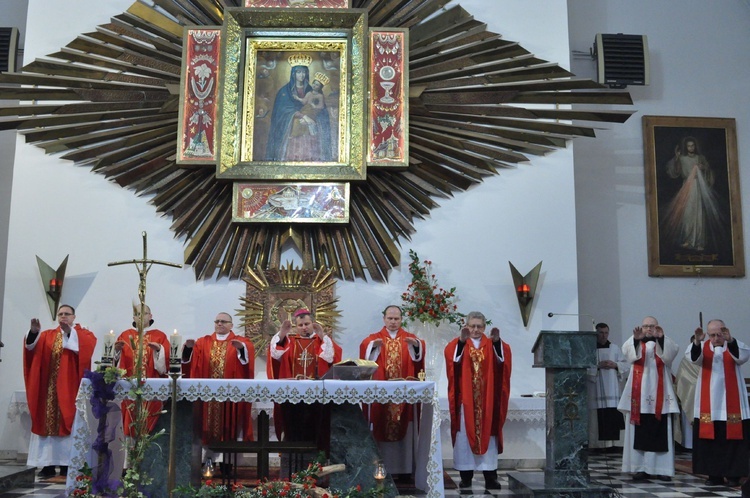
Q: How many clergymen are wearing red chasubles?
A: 6